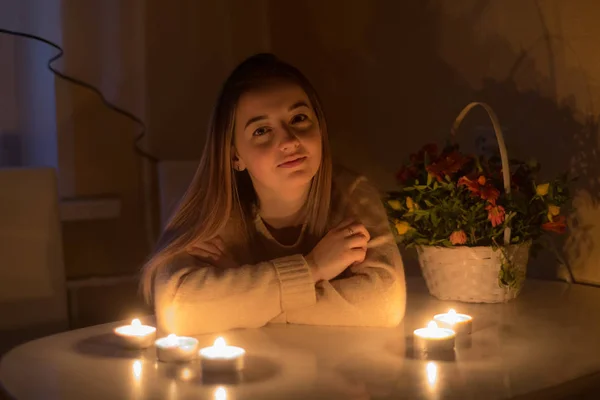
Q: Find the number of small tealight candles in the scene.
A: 5